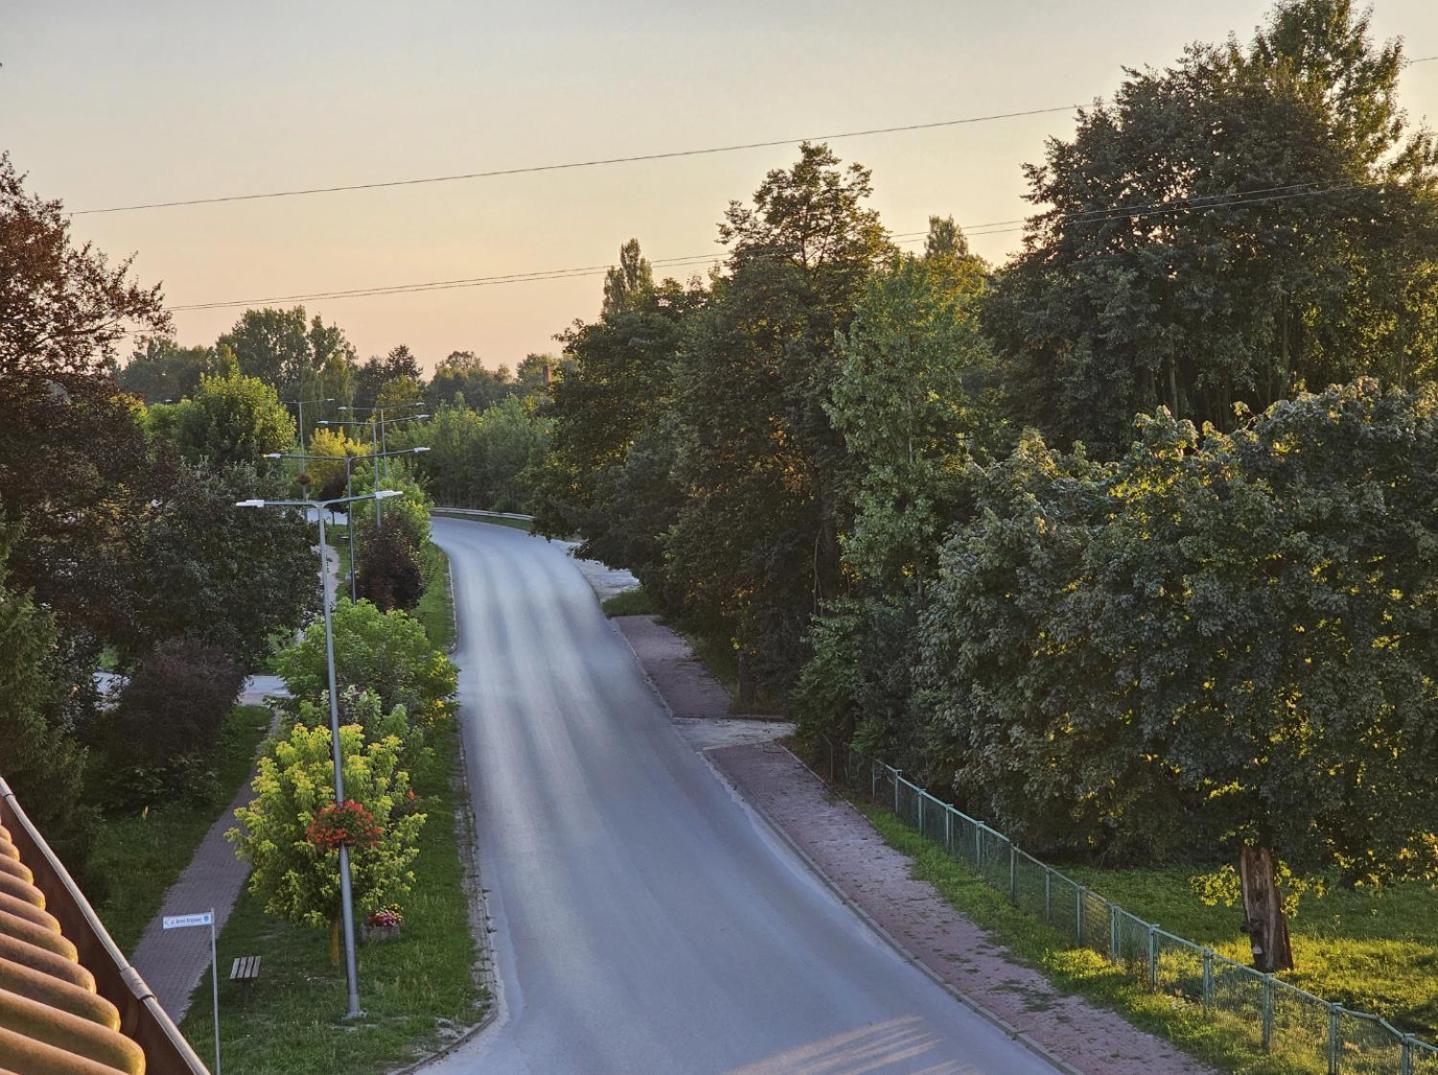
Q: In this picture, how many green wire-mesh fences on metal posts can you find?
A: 1